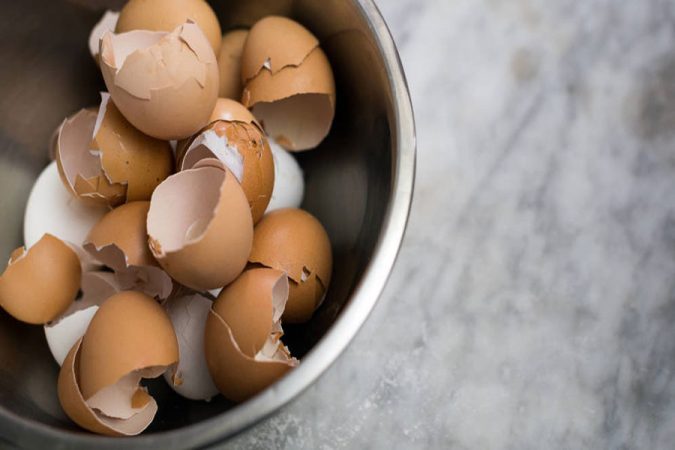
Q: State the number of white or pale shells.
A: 4